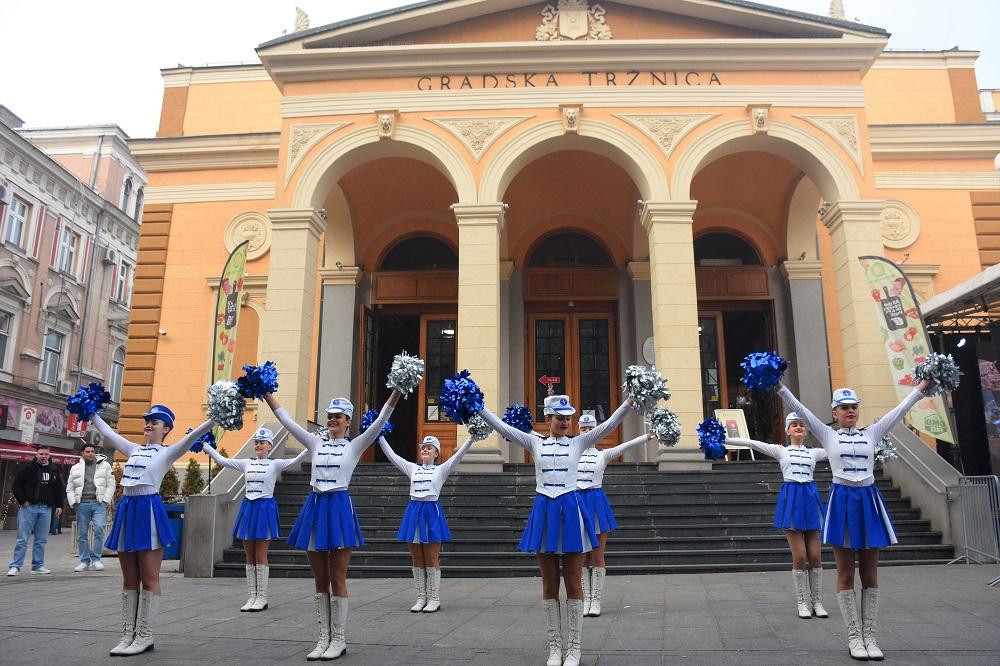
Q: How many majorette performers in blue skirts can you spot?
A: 8